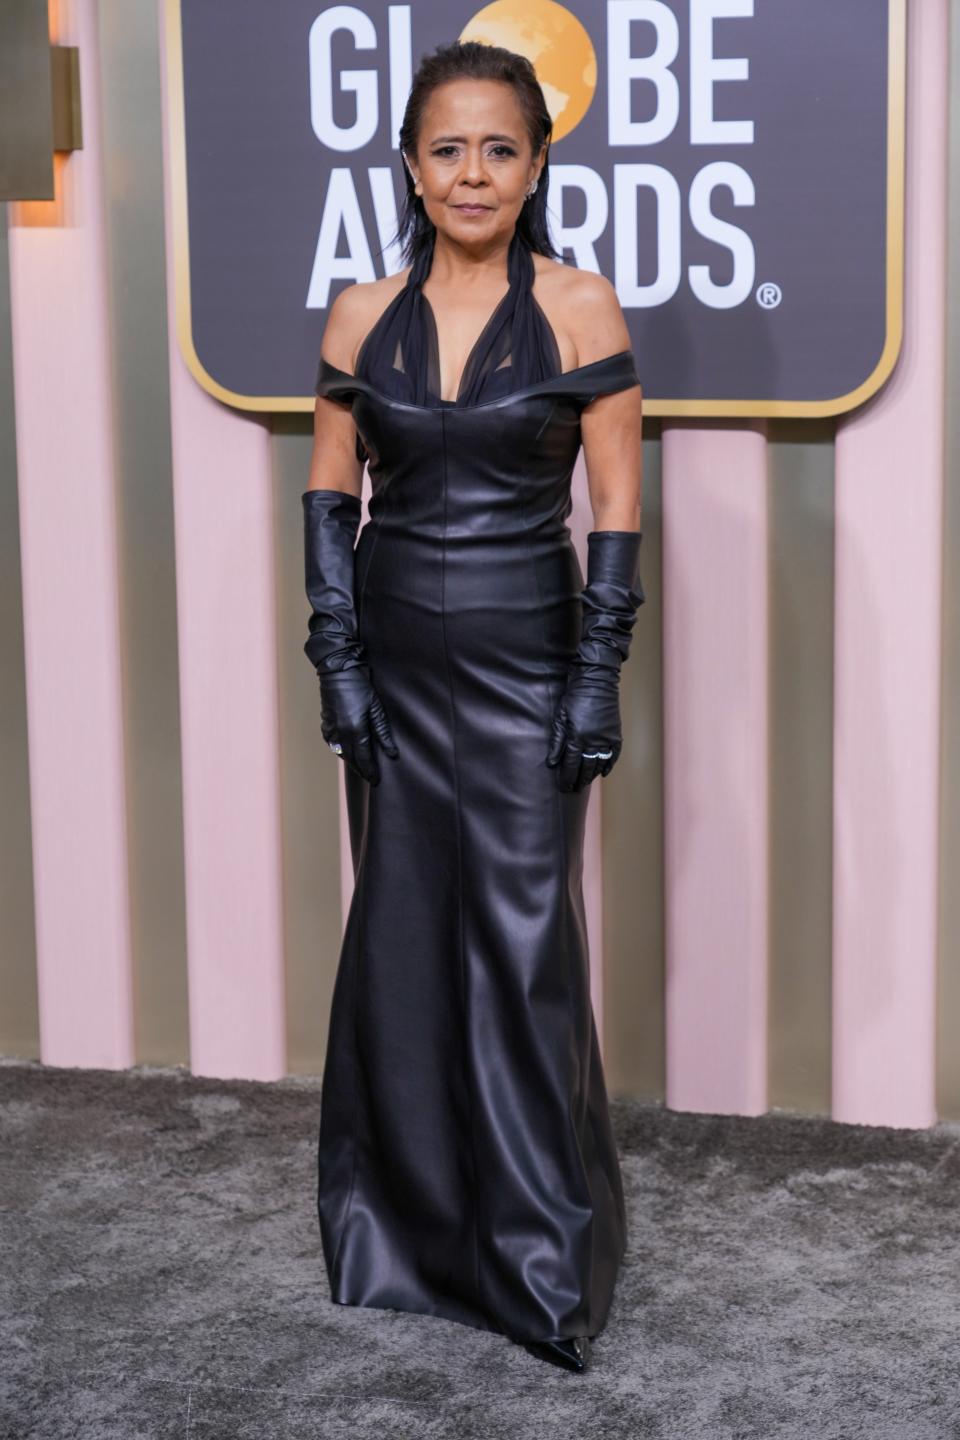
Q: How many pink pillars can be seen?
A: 6